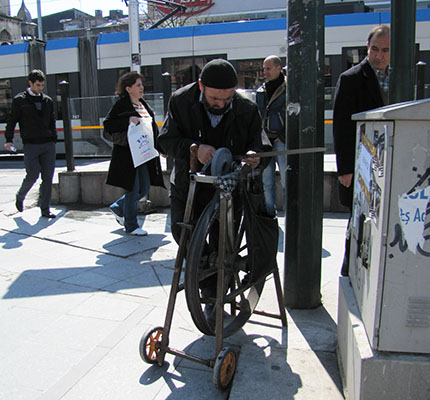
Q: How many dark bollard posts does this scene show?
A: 3